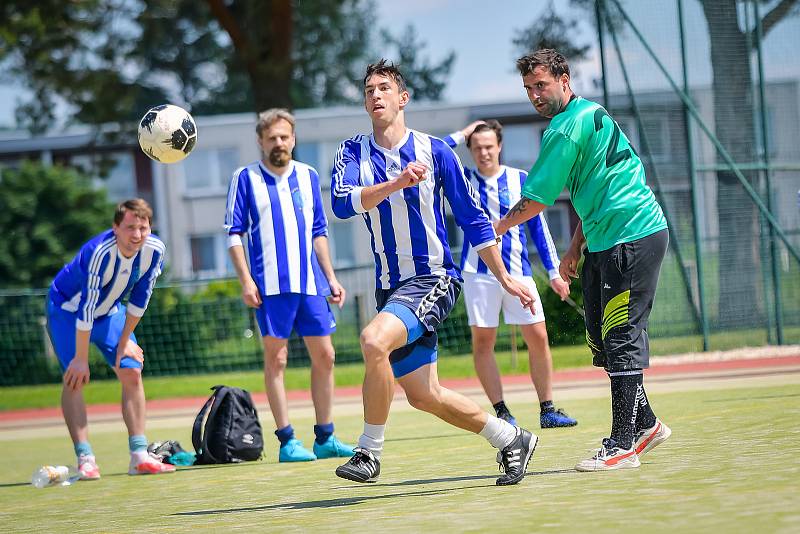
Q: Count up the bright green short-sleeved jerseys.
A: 1